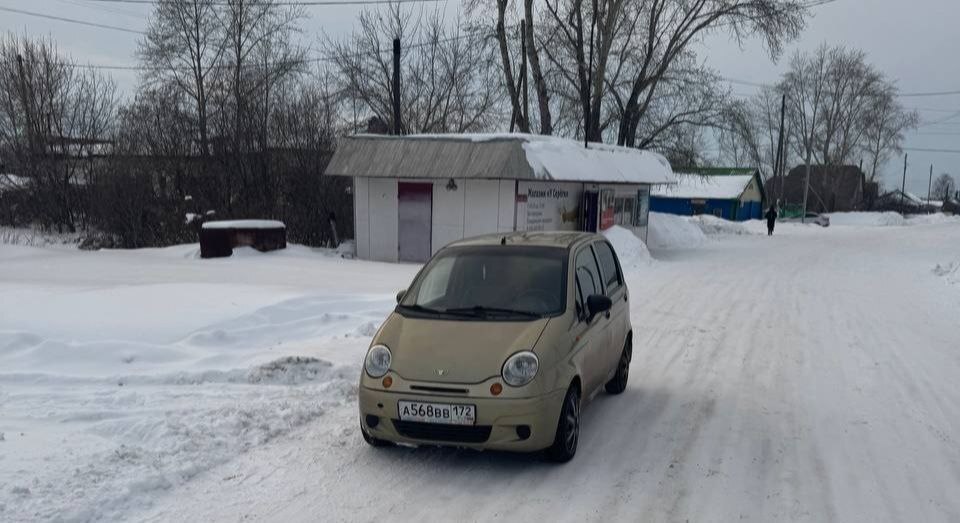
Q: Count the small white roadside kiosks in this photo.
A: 1